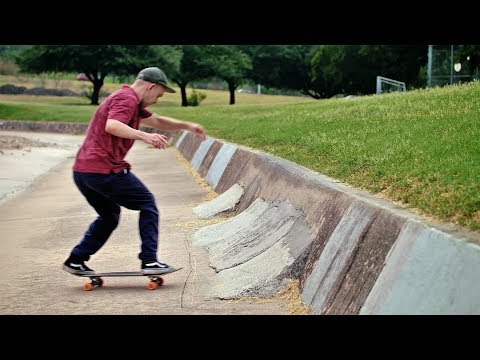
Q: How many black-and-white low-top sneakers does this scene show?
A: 2